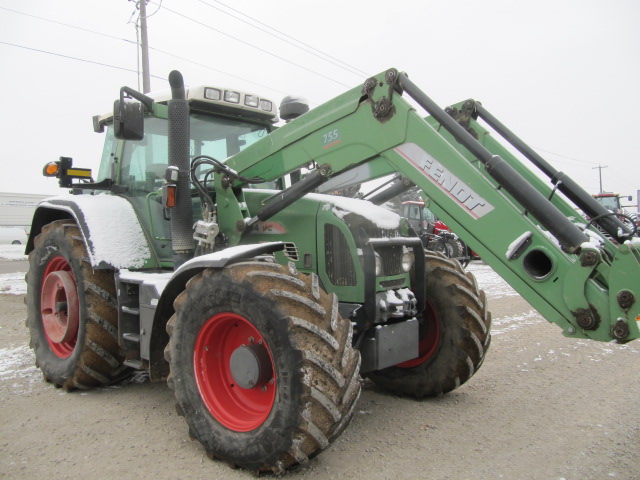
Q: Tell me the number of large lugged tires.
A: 3